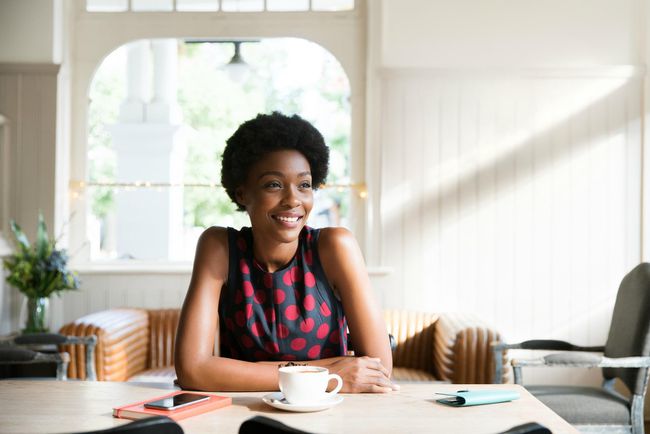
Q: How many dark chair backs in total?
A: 3